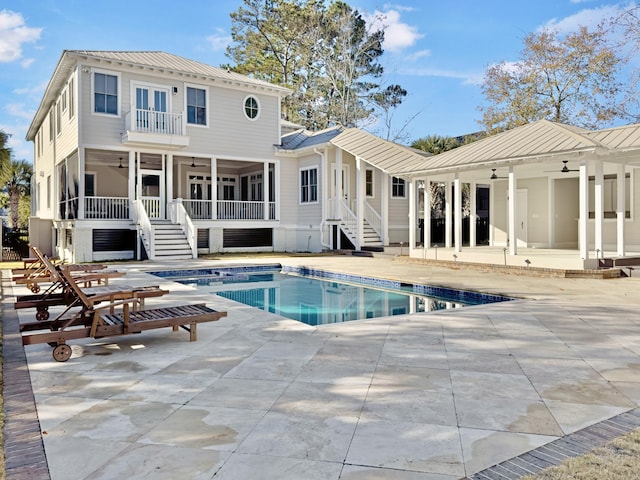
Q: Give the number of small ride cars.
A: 0